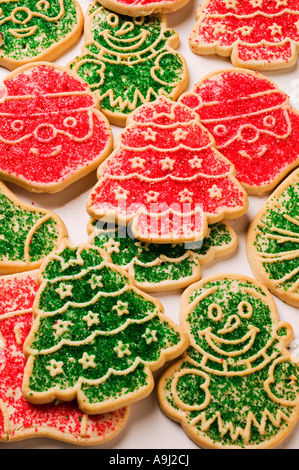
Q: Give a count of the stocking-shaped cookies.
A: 2